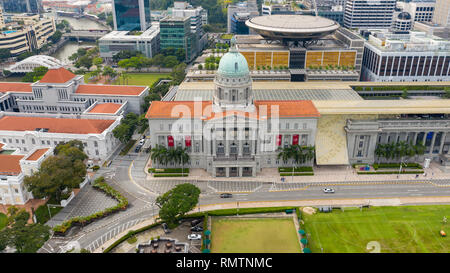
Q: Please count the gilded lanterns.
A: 0